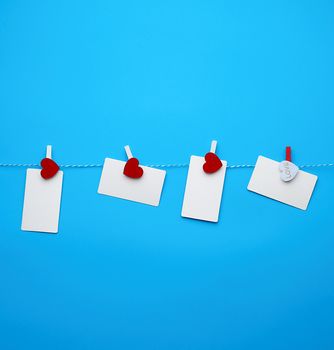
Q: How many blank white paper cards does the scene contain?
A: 4